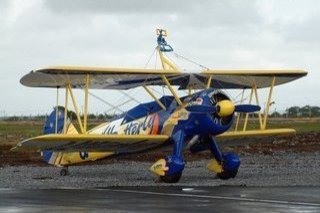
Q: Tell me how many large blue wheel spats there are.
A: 2